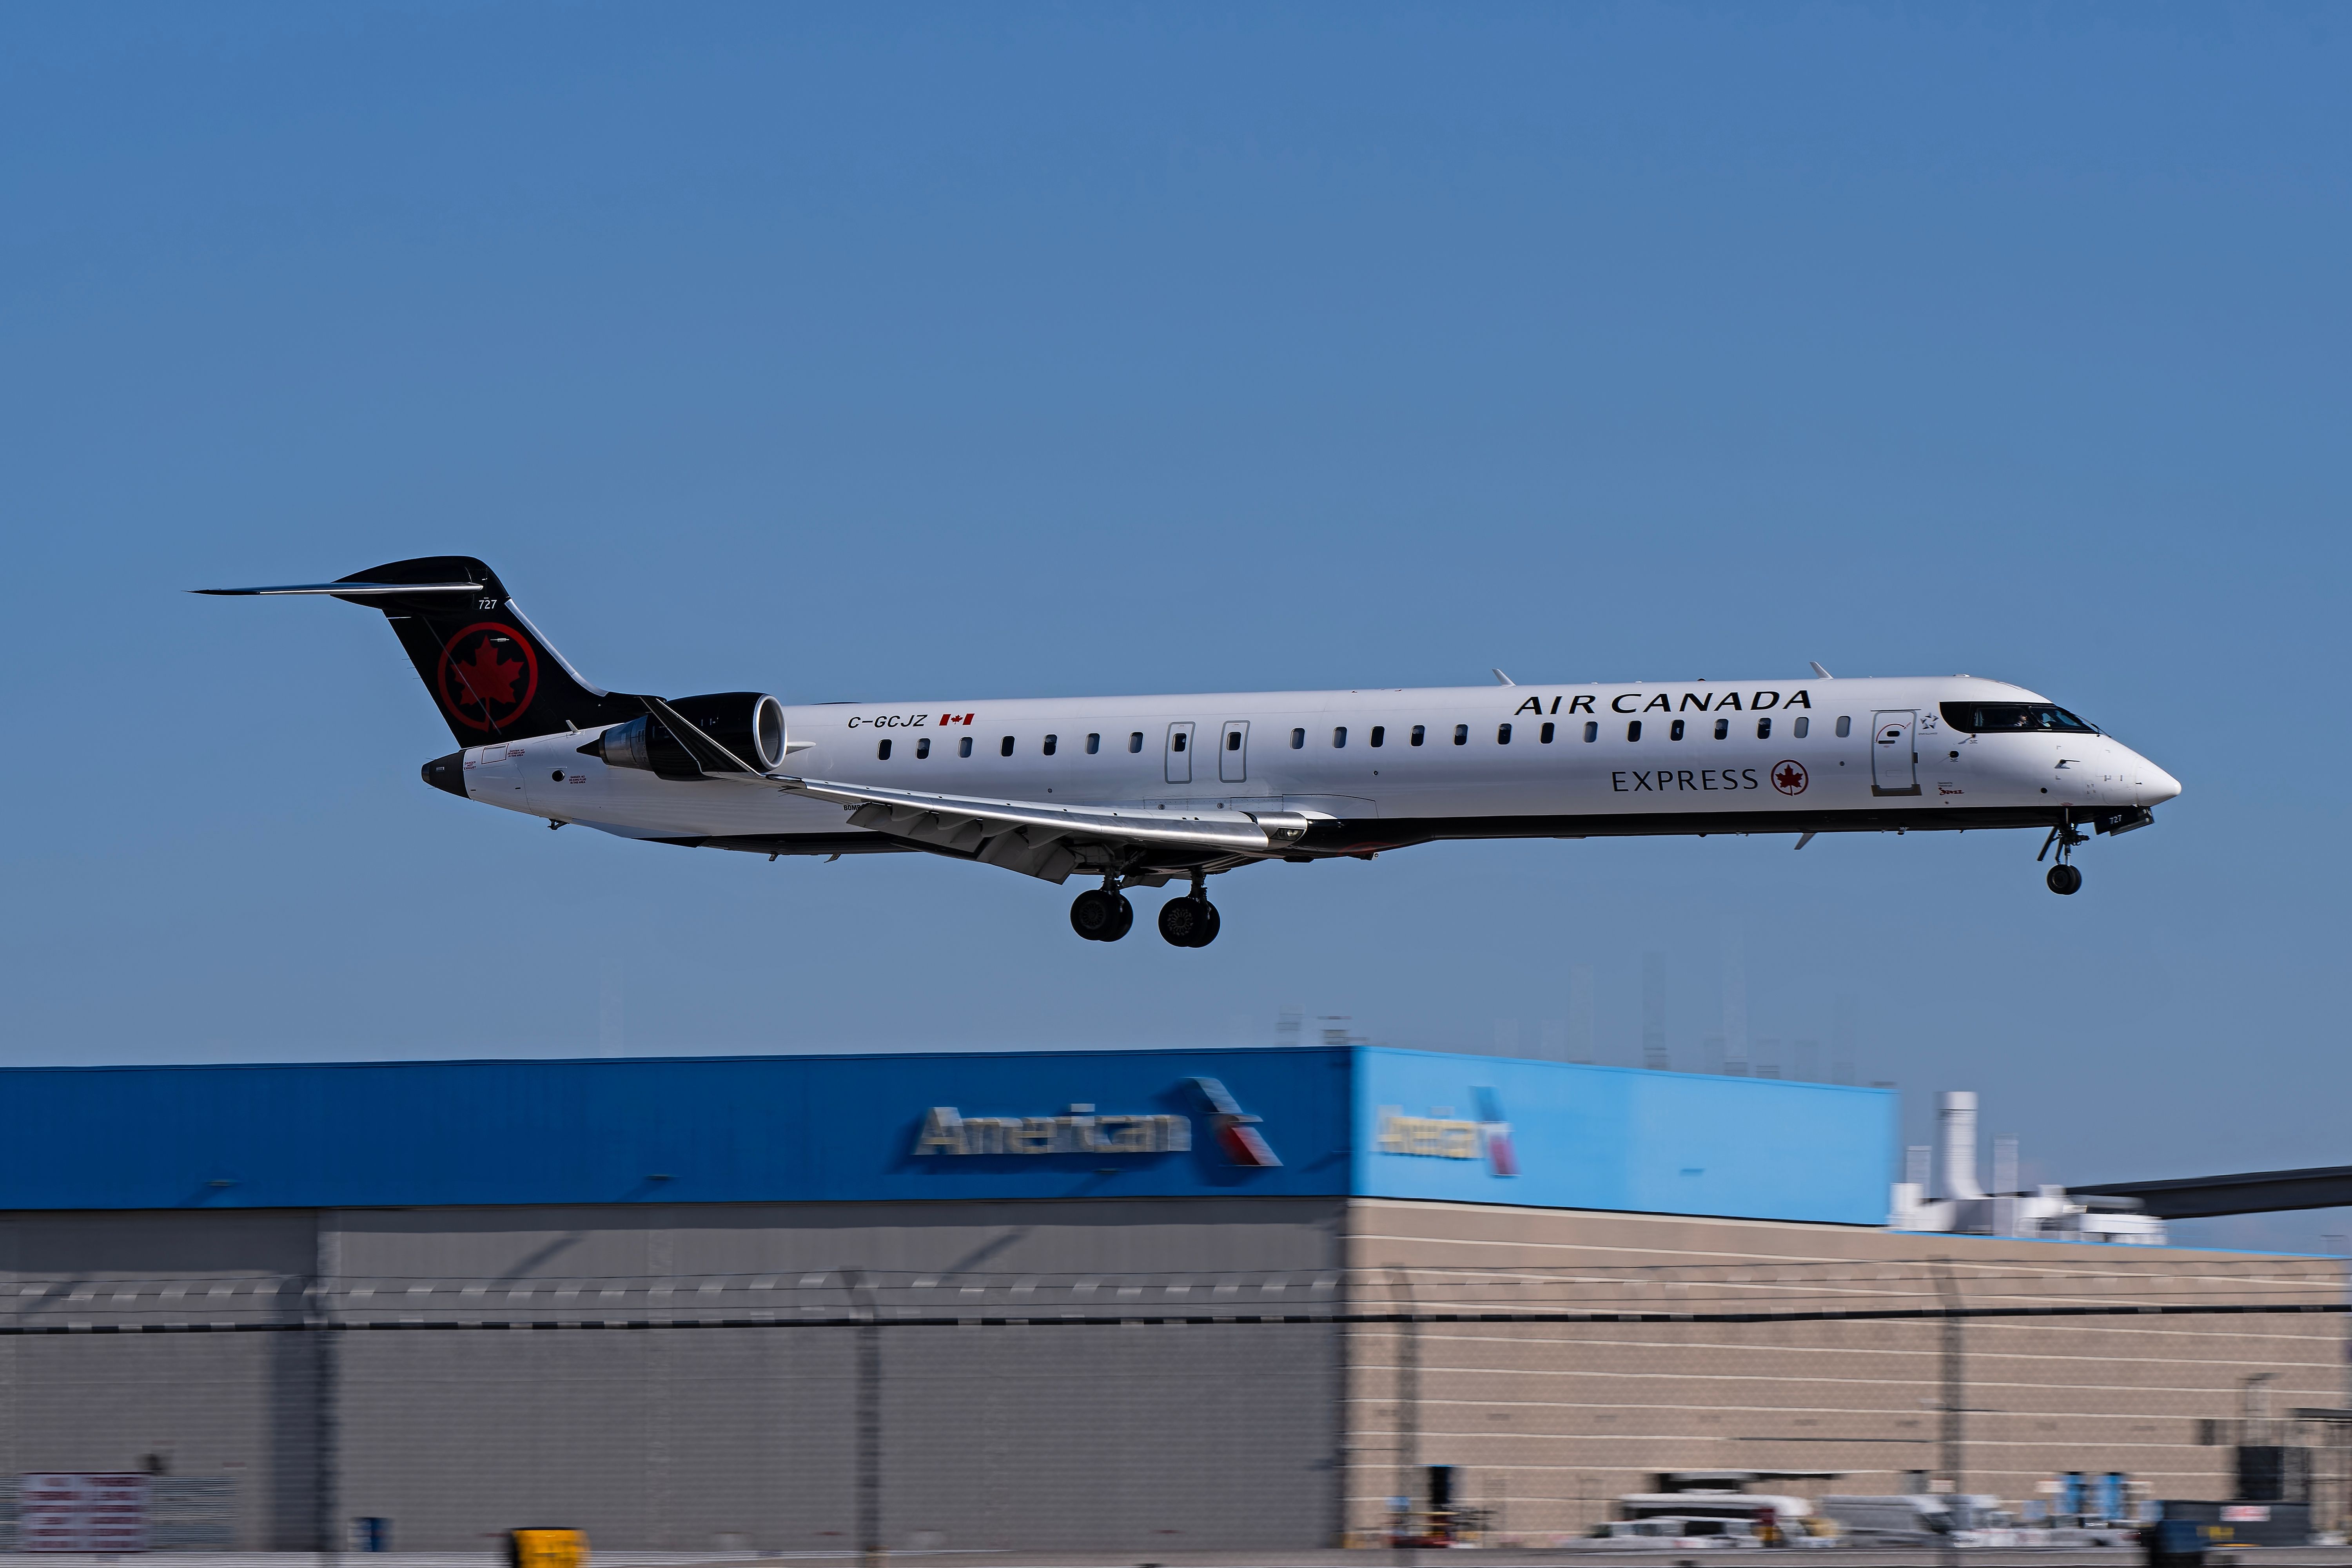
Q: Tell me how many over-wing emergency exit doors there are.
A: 2